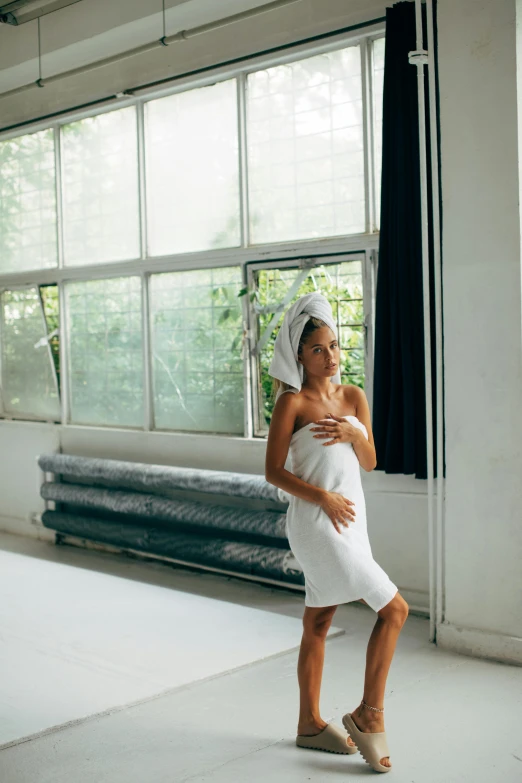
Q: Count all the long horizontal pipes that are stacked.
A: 3